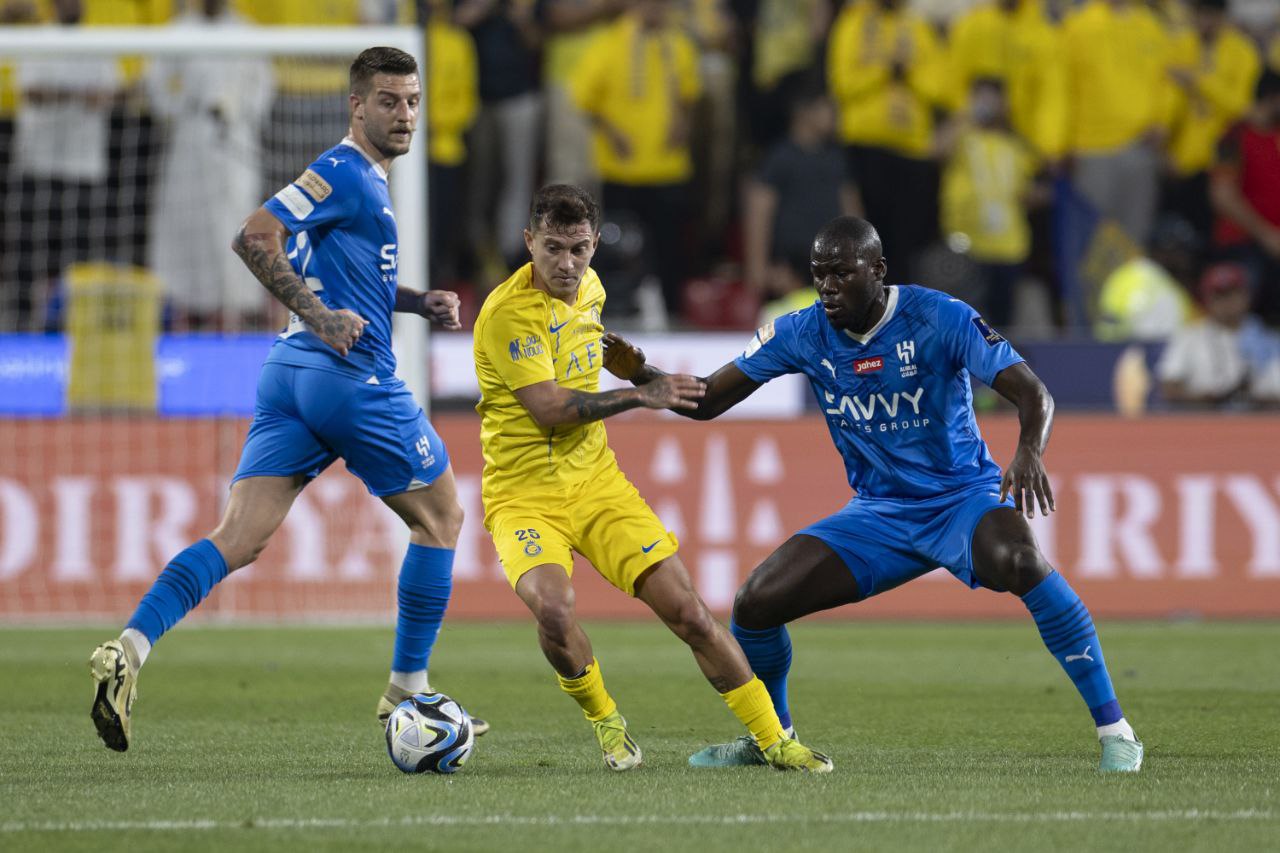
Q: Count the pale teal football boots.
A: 2